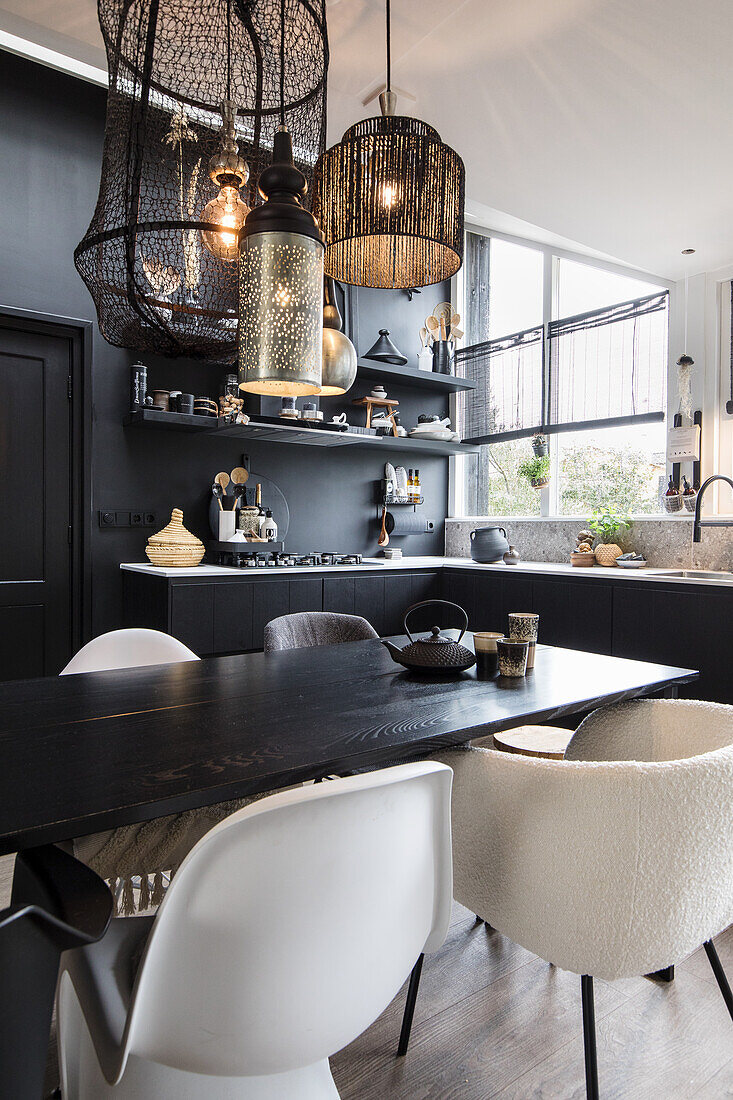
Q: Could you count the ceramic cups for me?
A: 3